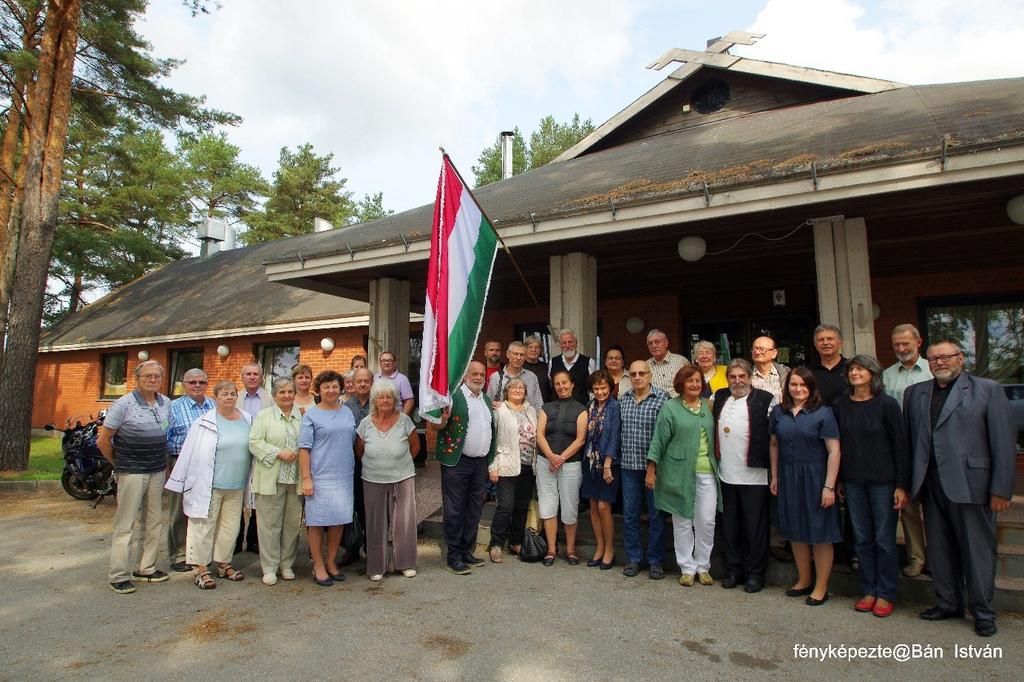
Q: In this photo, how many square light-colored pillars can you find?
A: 3